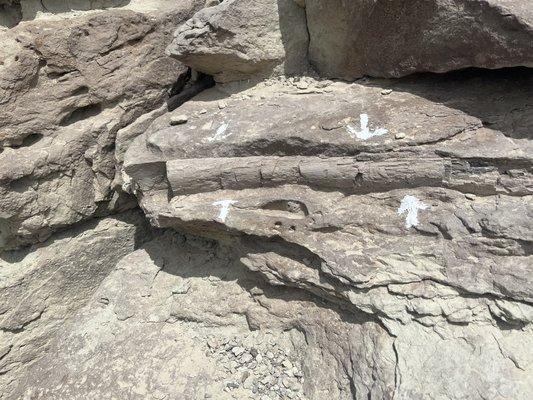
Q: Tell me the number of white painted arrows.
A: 4